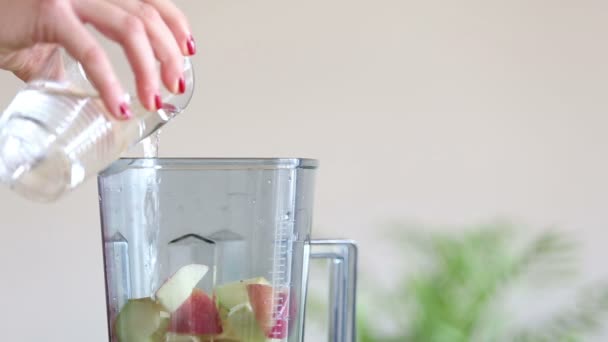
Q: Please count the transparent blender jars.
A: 1